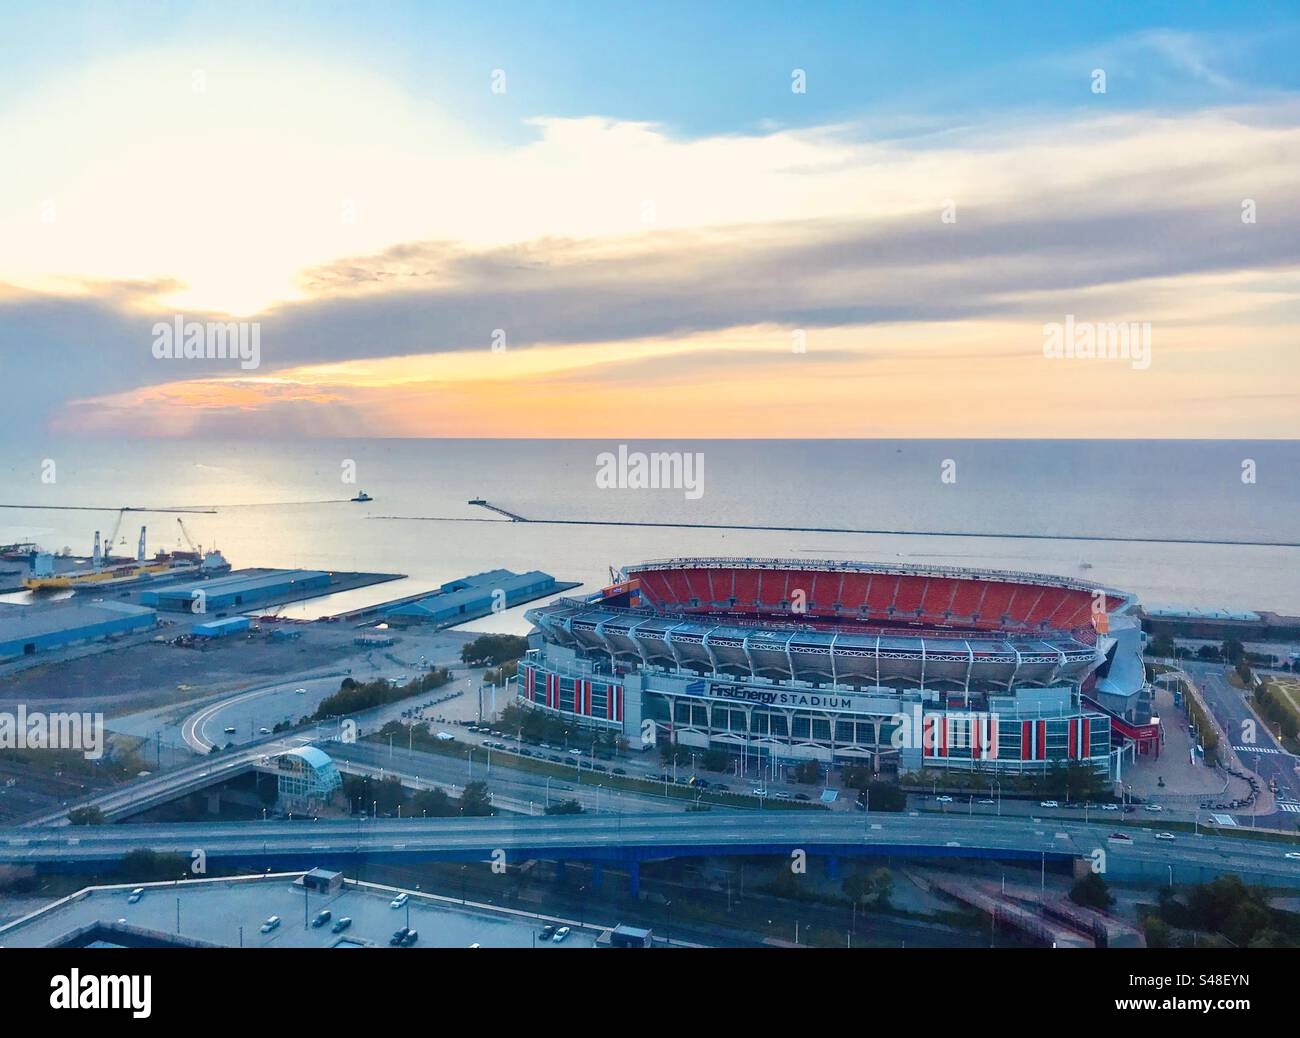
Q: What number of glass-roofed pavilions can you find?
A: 1